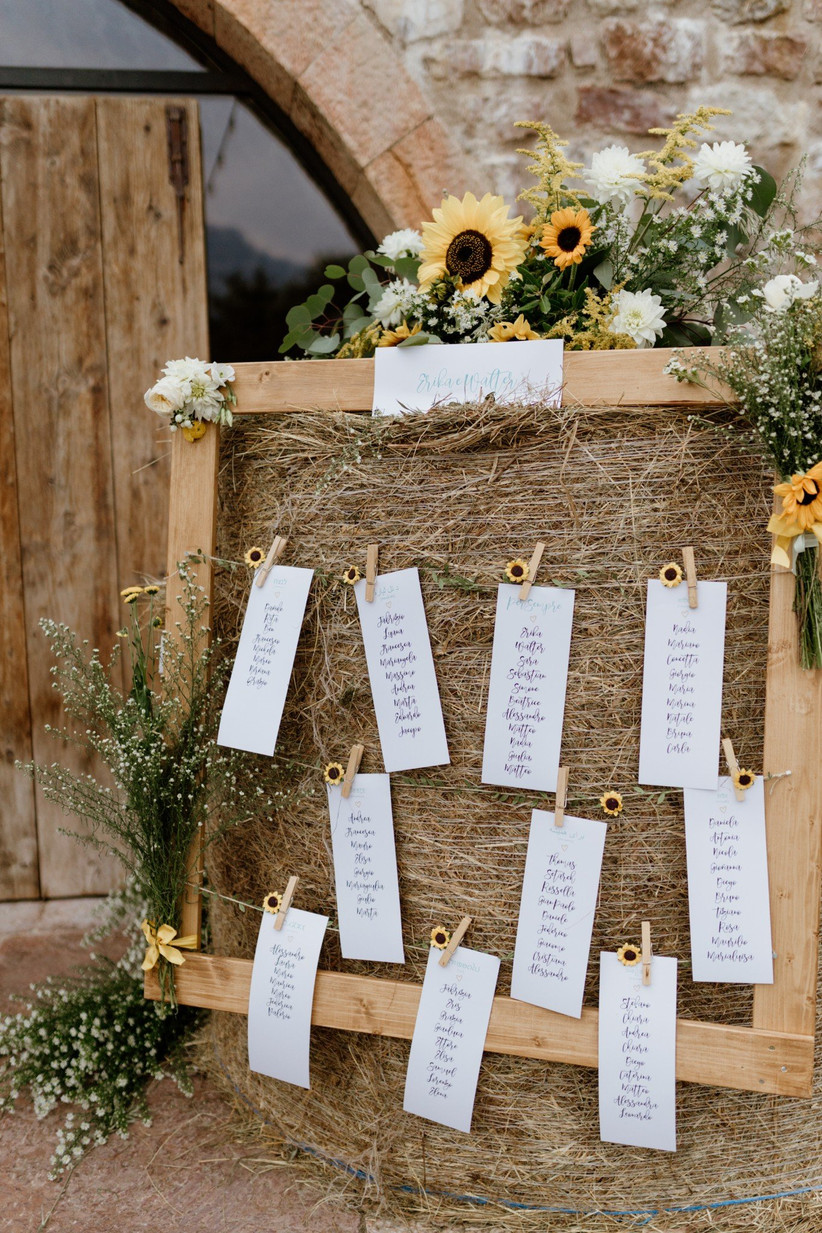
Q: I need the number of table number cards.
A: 10